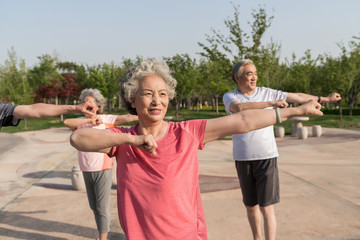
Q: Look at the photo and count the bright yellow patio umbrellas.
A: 0